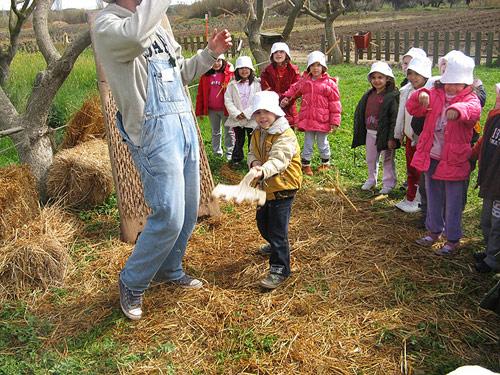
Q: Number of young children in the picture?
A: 11